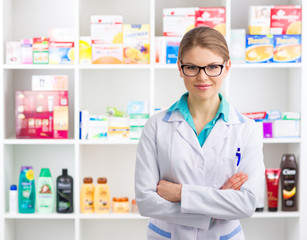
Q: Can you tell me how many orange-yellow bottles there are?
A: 2